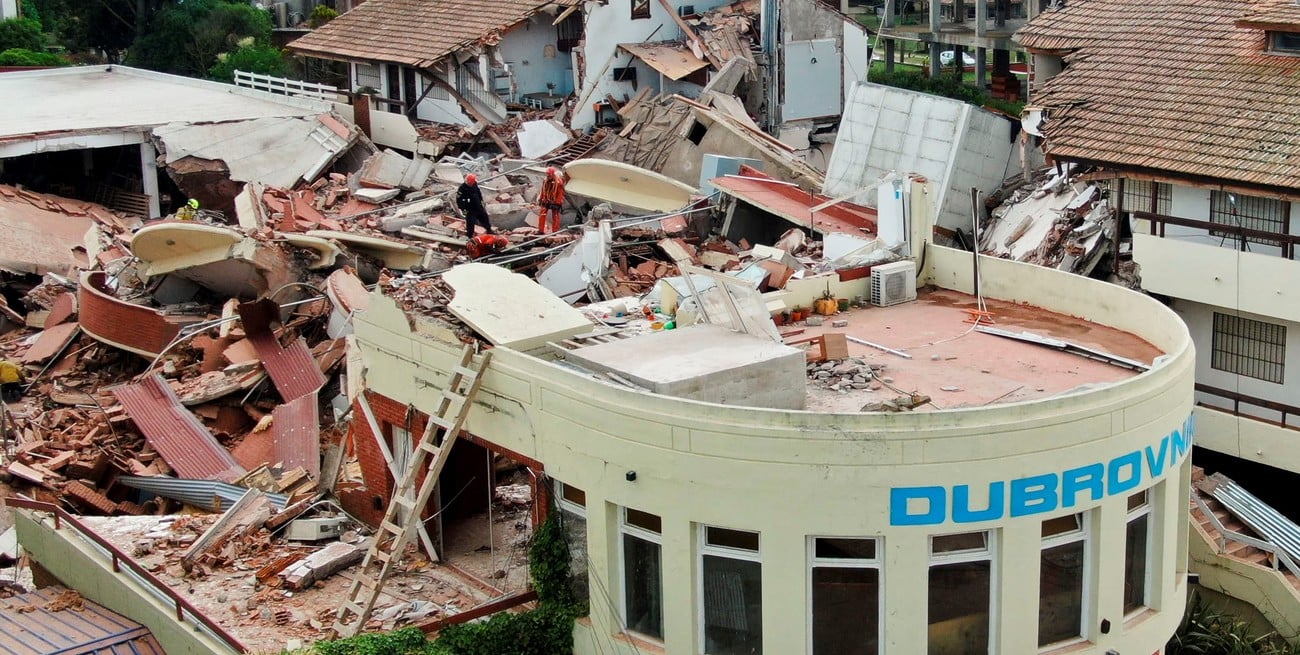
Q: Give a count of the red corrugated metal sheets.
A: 3